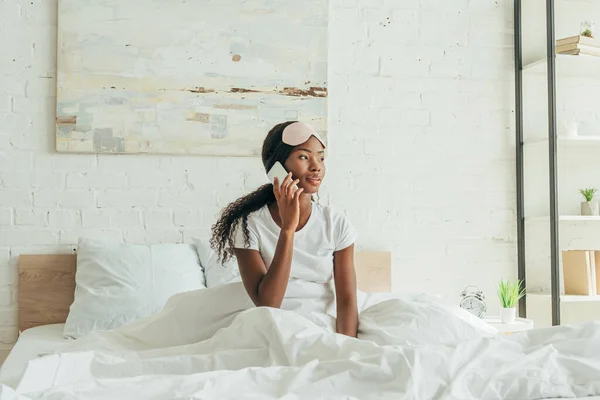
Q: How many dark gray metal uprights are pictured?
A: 2